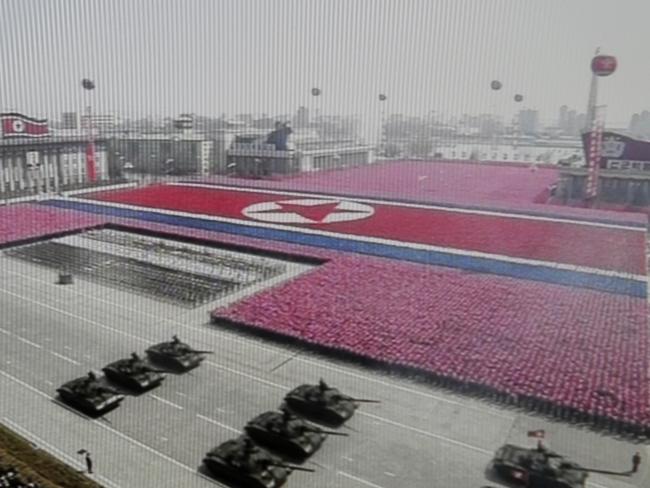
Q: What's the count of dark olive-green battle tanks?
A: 7